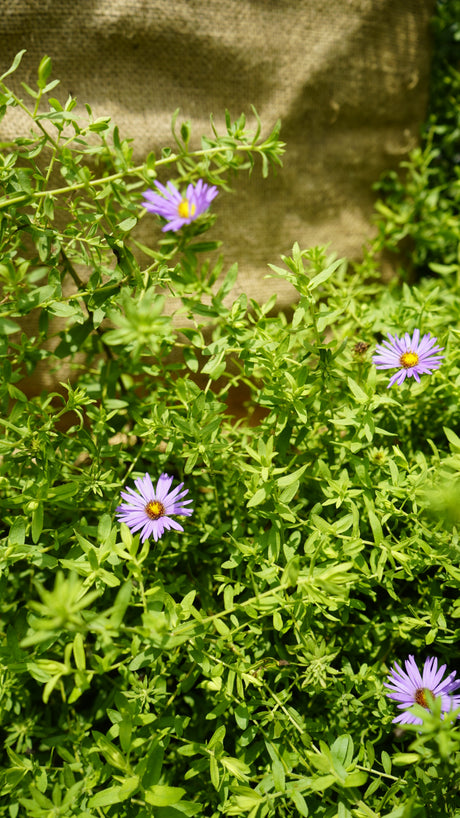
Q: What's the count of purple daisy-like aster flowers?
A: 4